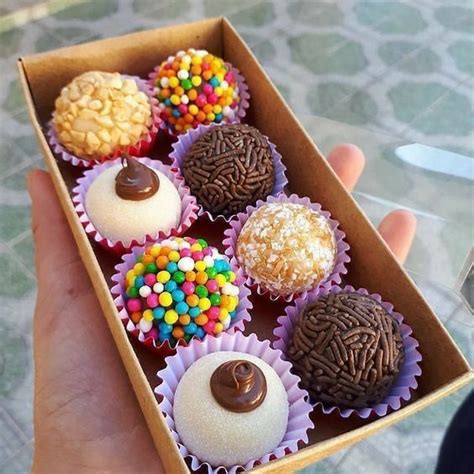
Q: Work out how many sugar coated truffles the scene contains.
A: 2